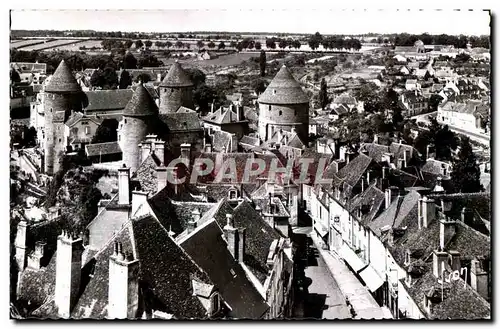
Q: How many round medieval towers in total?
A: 4